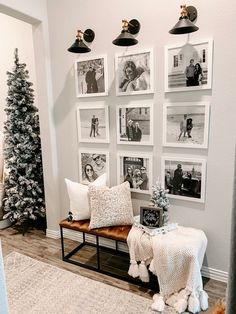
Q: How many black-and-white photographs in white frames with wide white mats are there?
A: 9